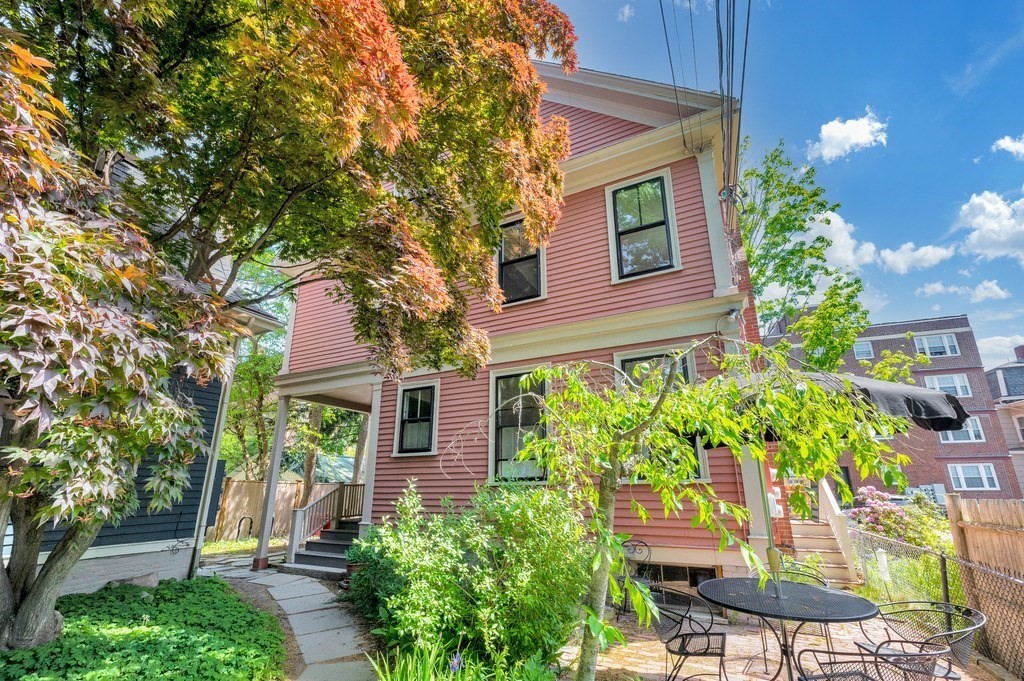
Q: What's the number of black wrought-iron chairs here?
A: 5